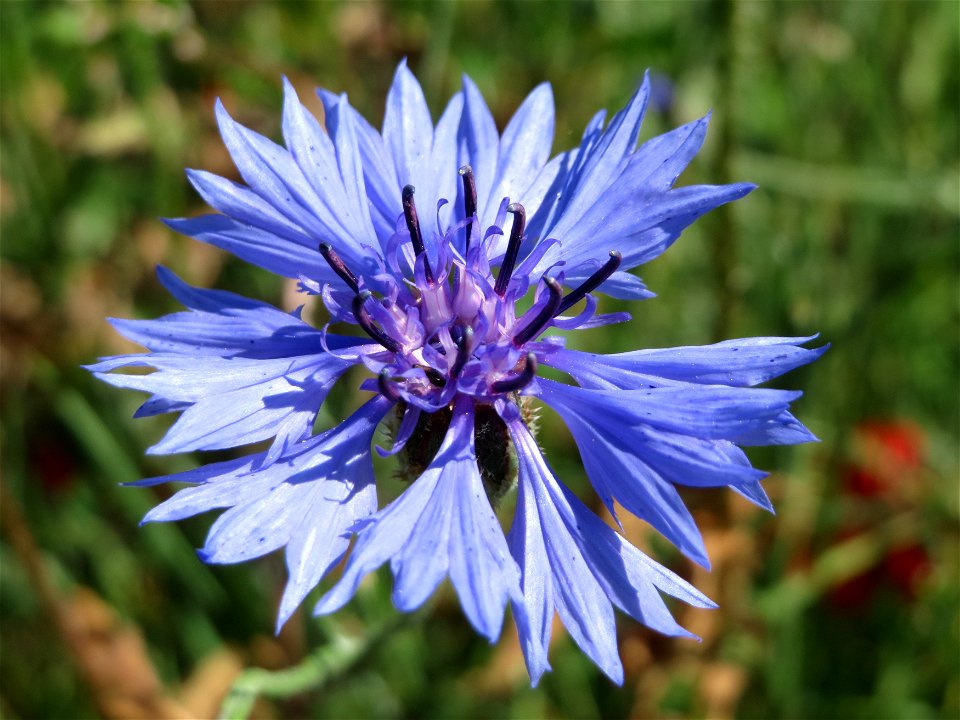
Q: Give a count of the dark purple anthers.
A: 10